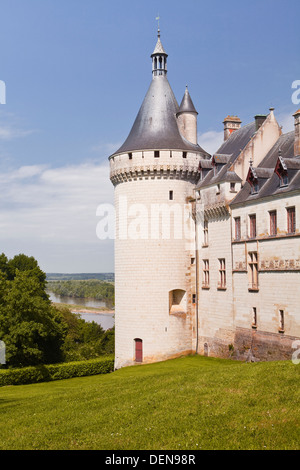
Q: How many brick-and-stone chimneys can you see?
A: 2